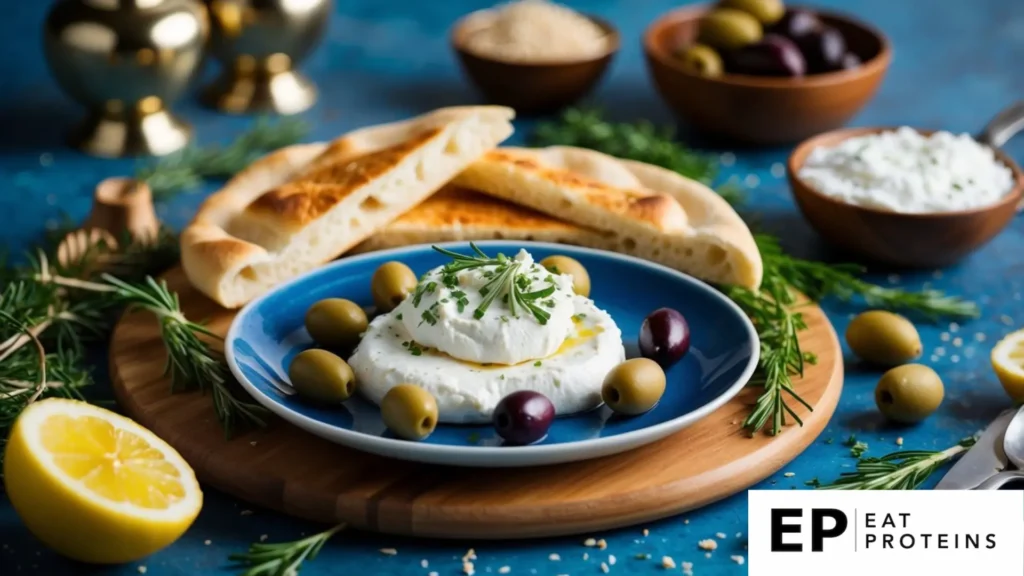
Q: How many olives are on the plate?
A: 8